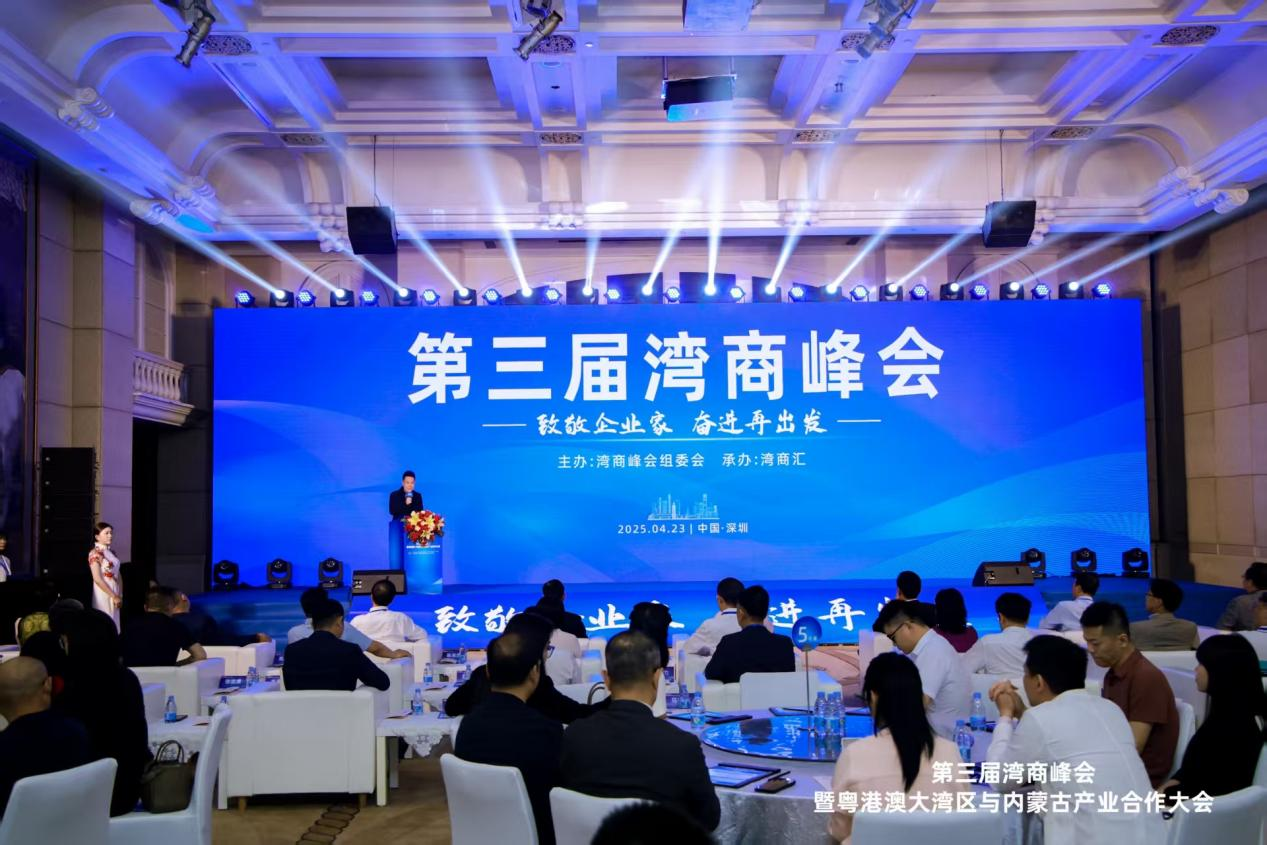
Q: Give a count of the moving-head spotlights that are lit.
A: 14